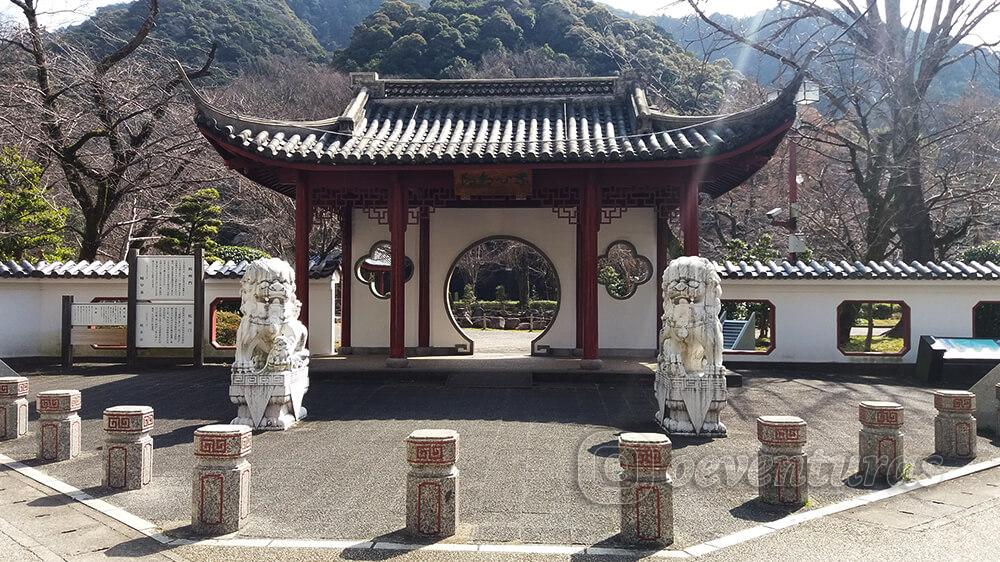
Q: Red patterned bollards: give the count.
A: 9